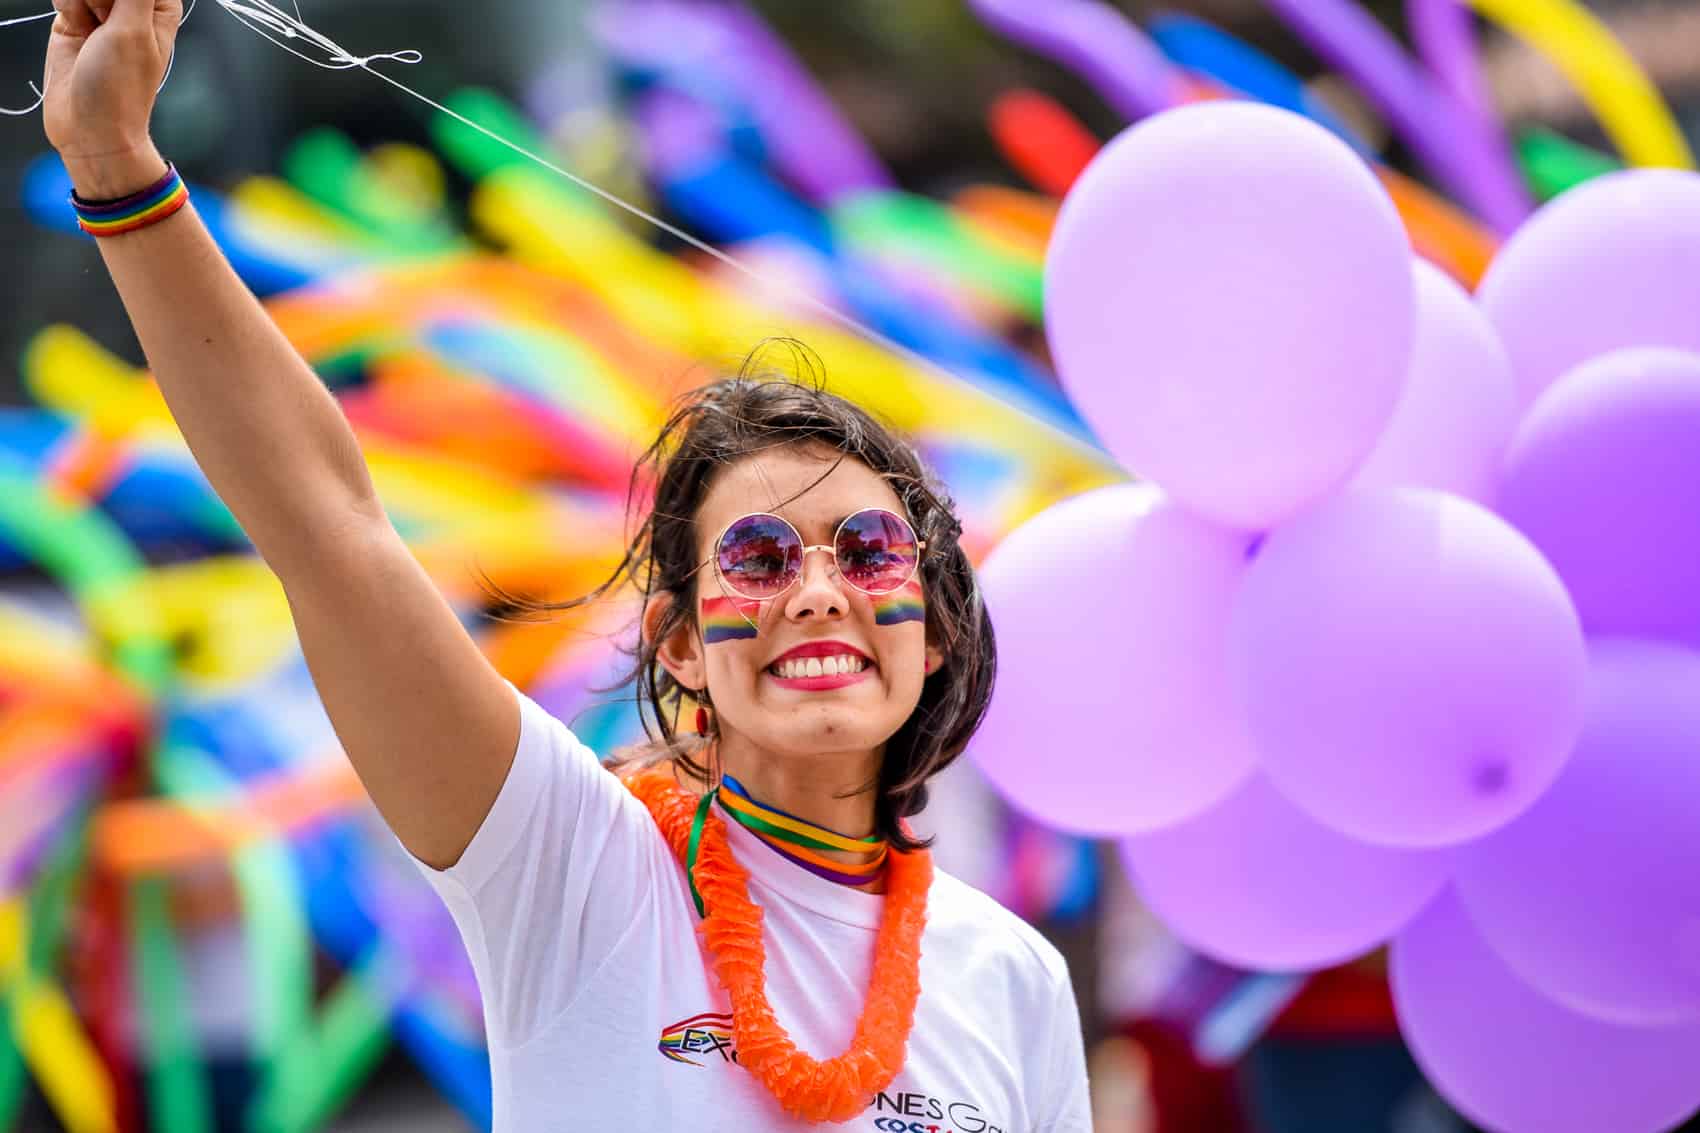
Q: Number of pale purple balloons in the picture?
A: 9